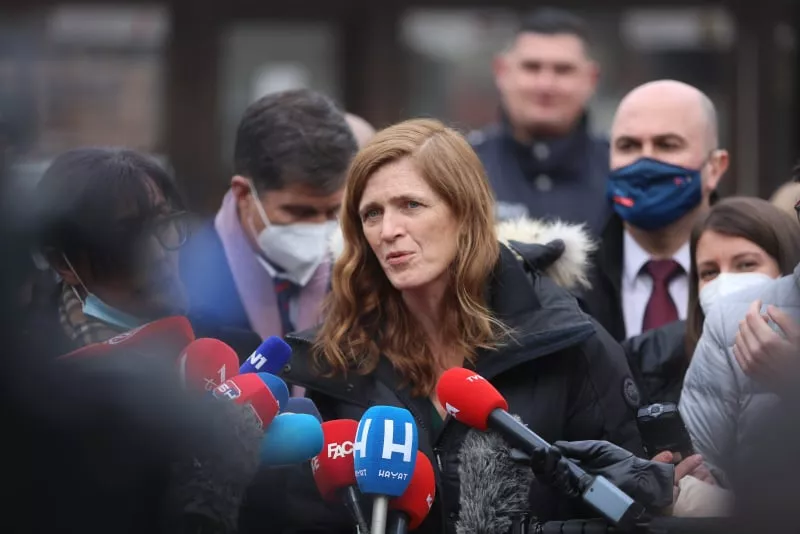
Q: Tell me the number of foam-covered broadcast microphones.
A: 11